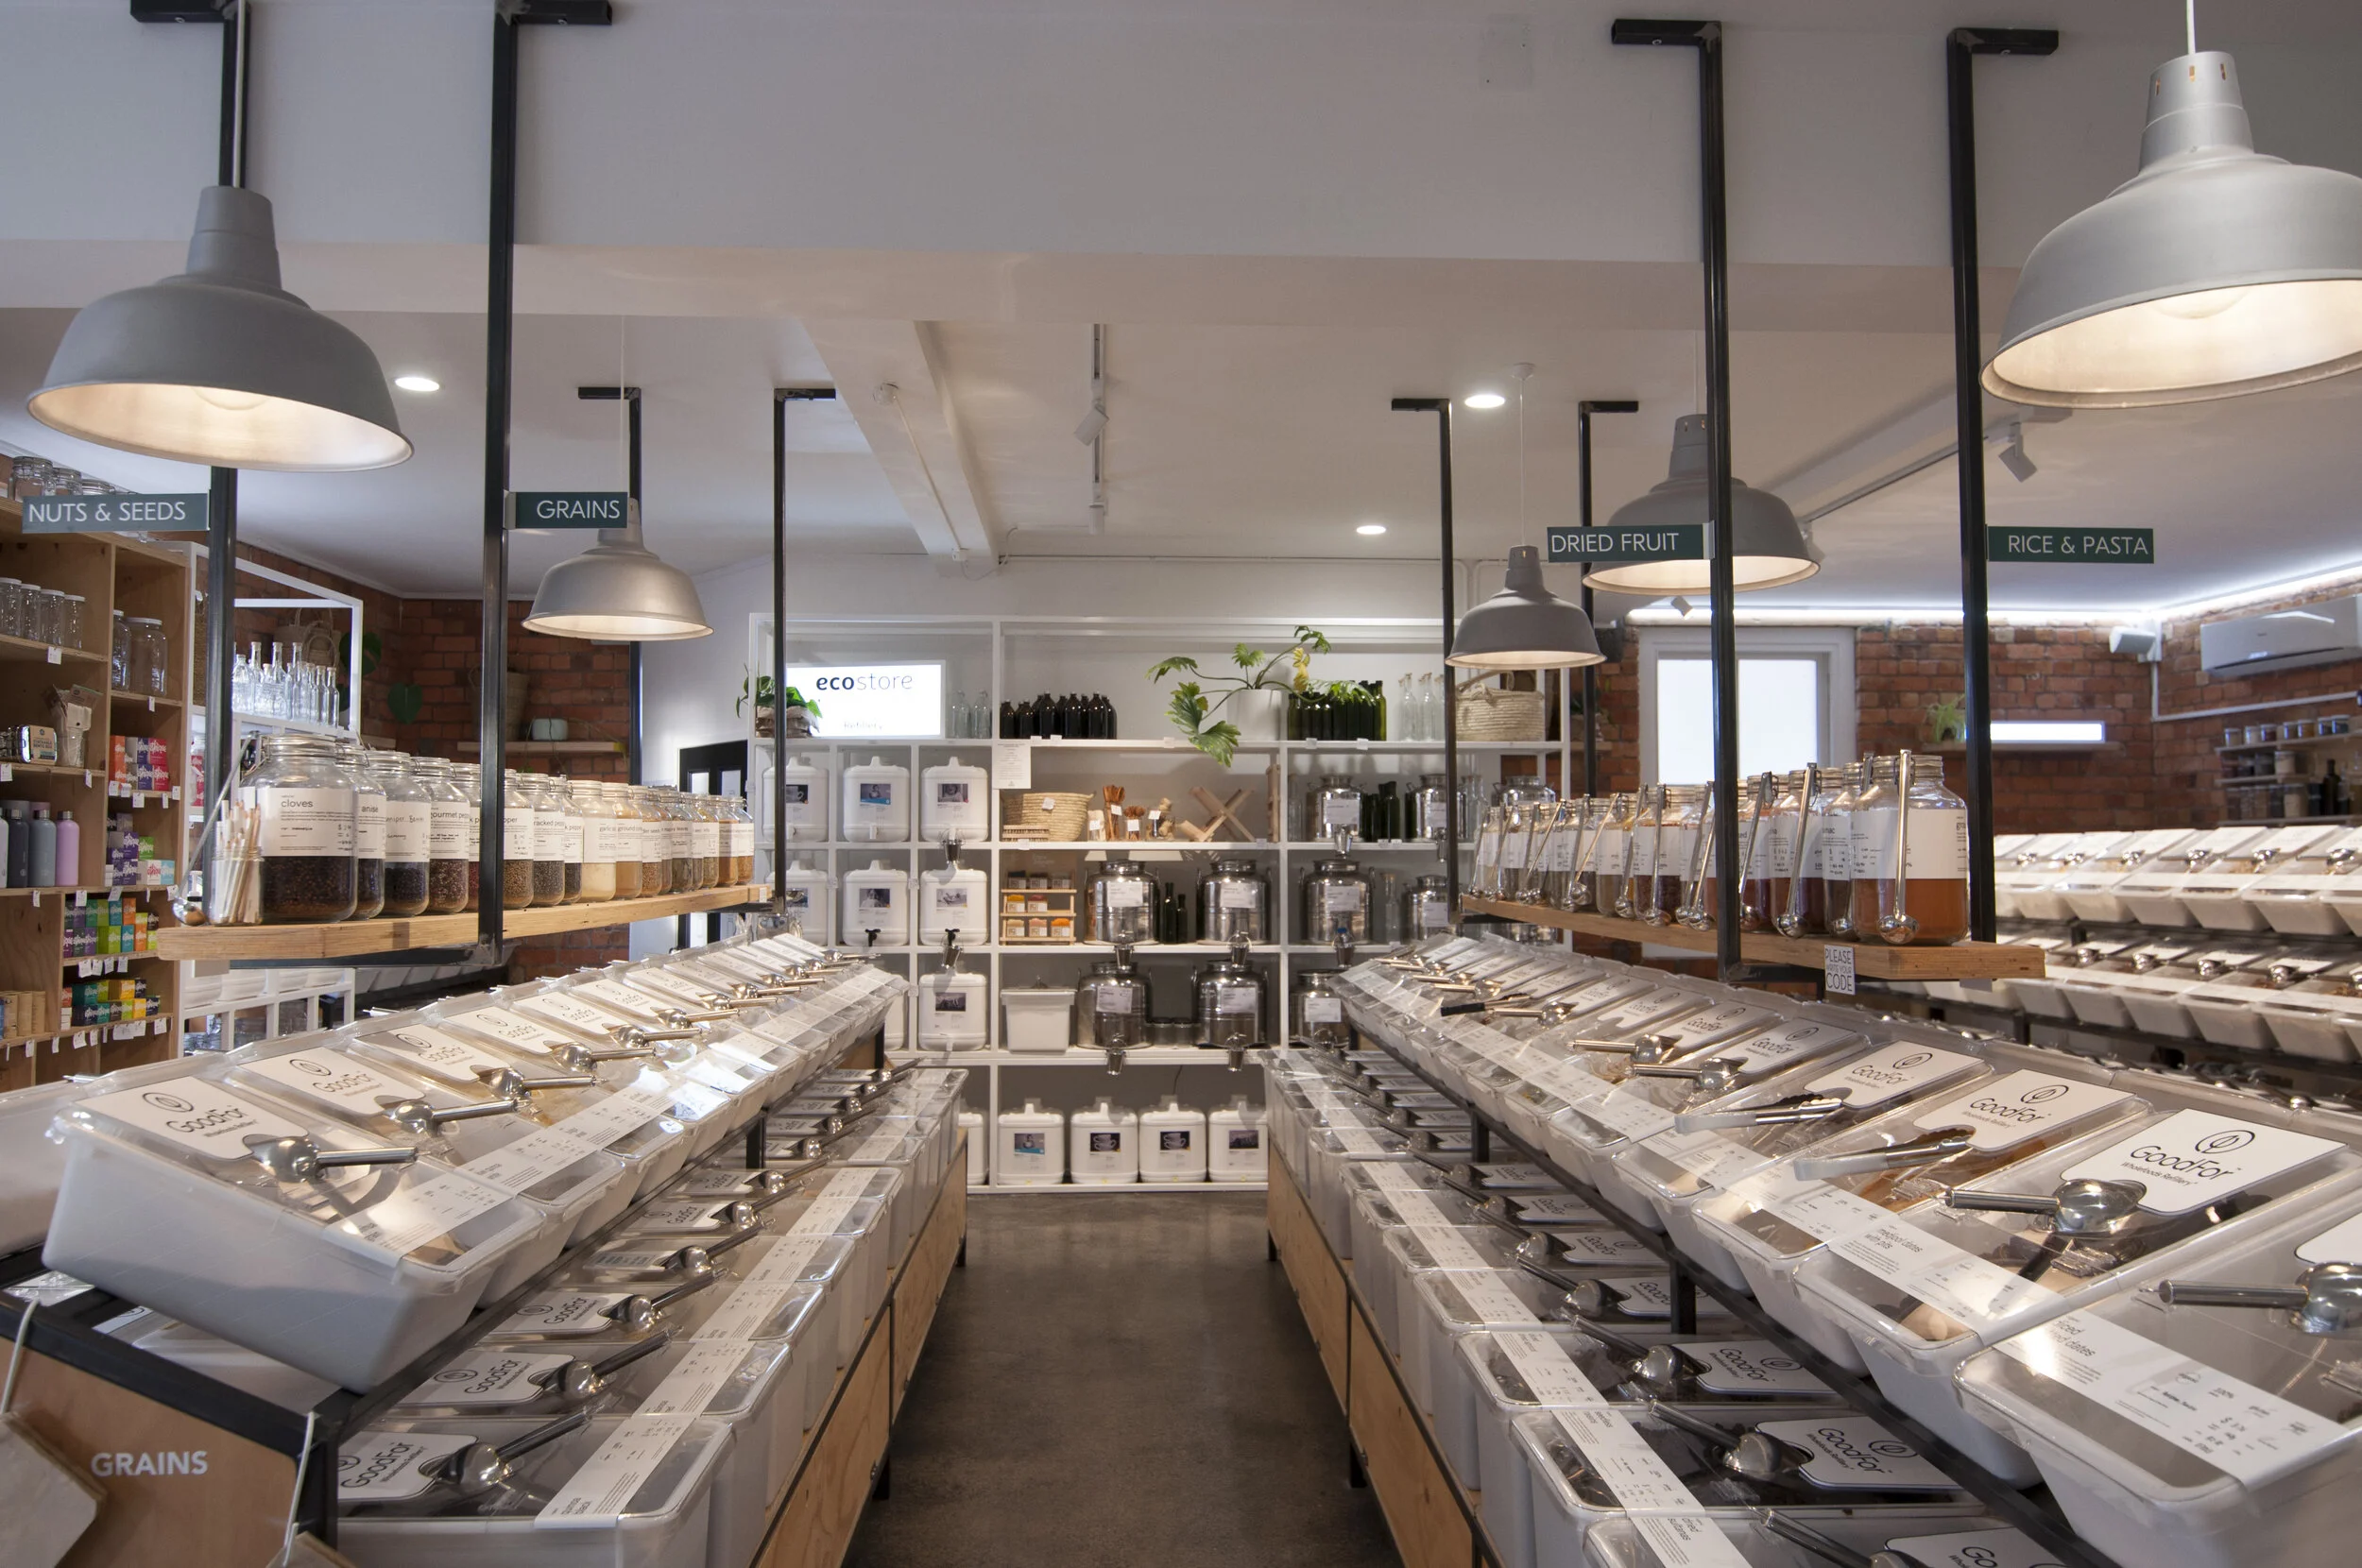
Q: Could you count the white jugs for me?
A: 13